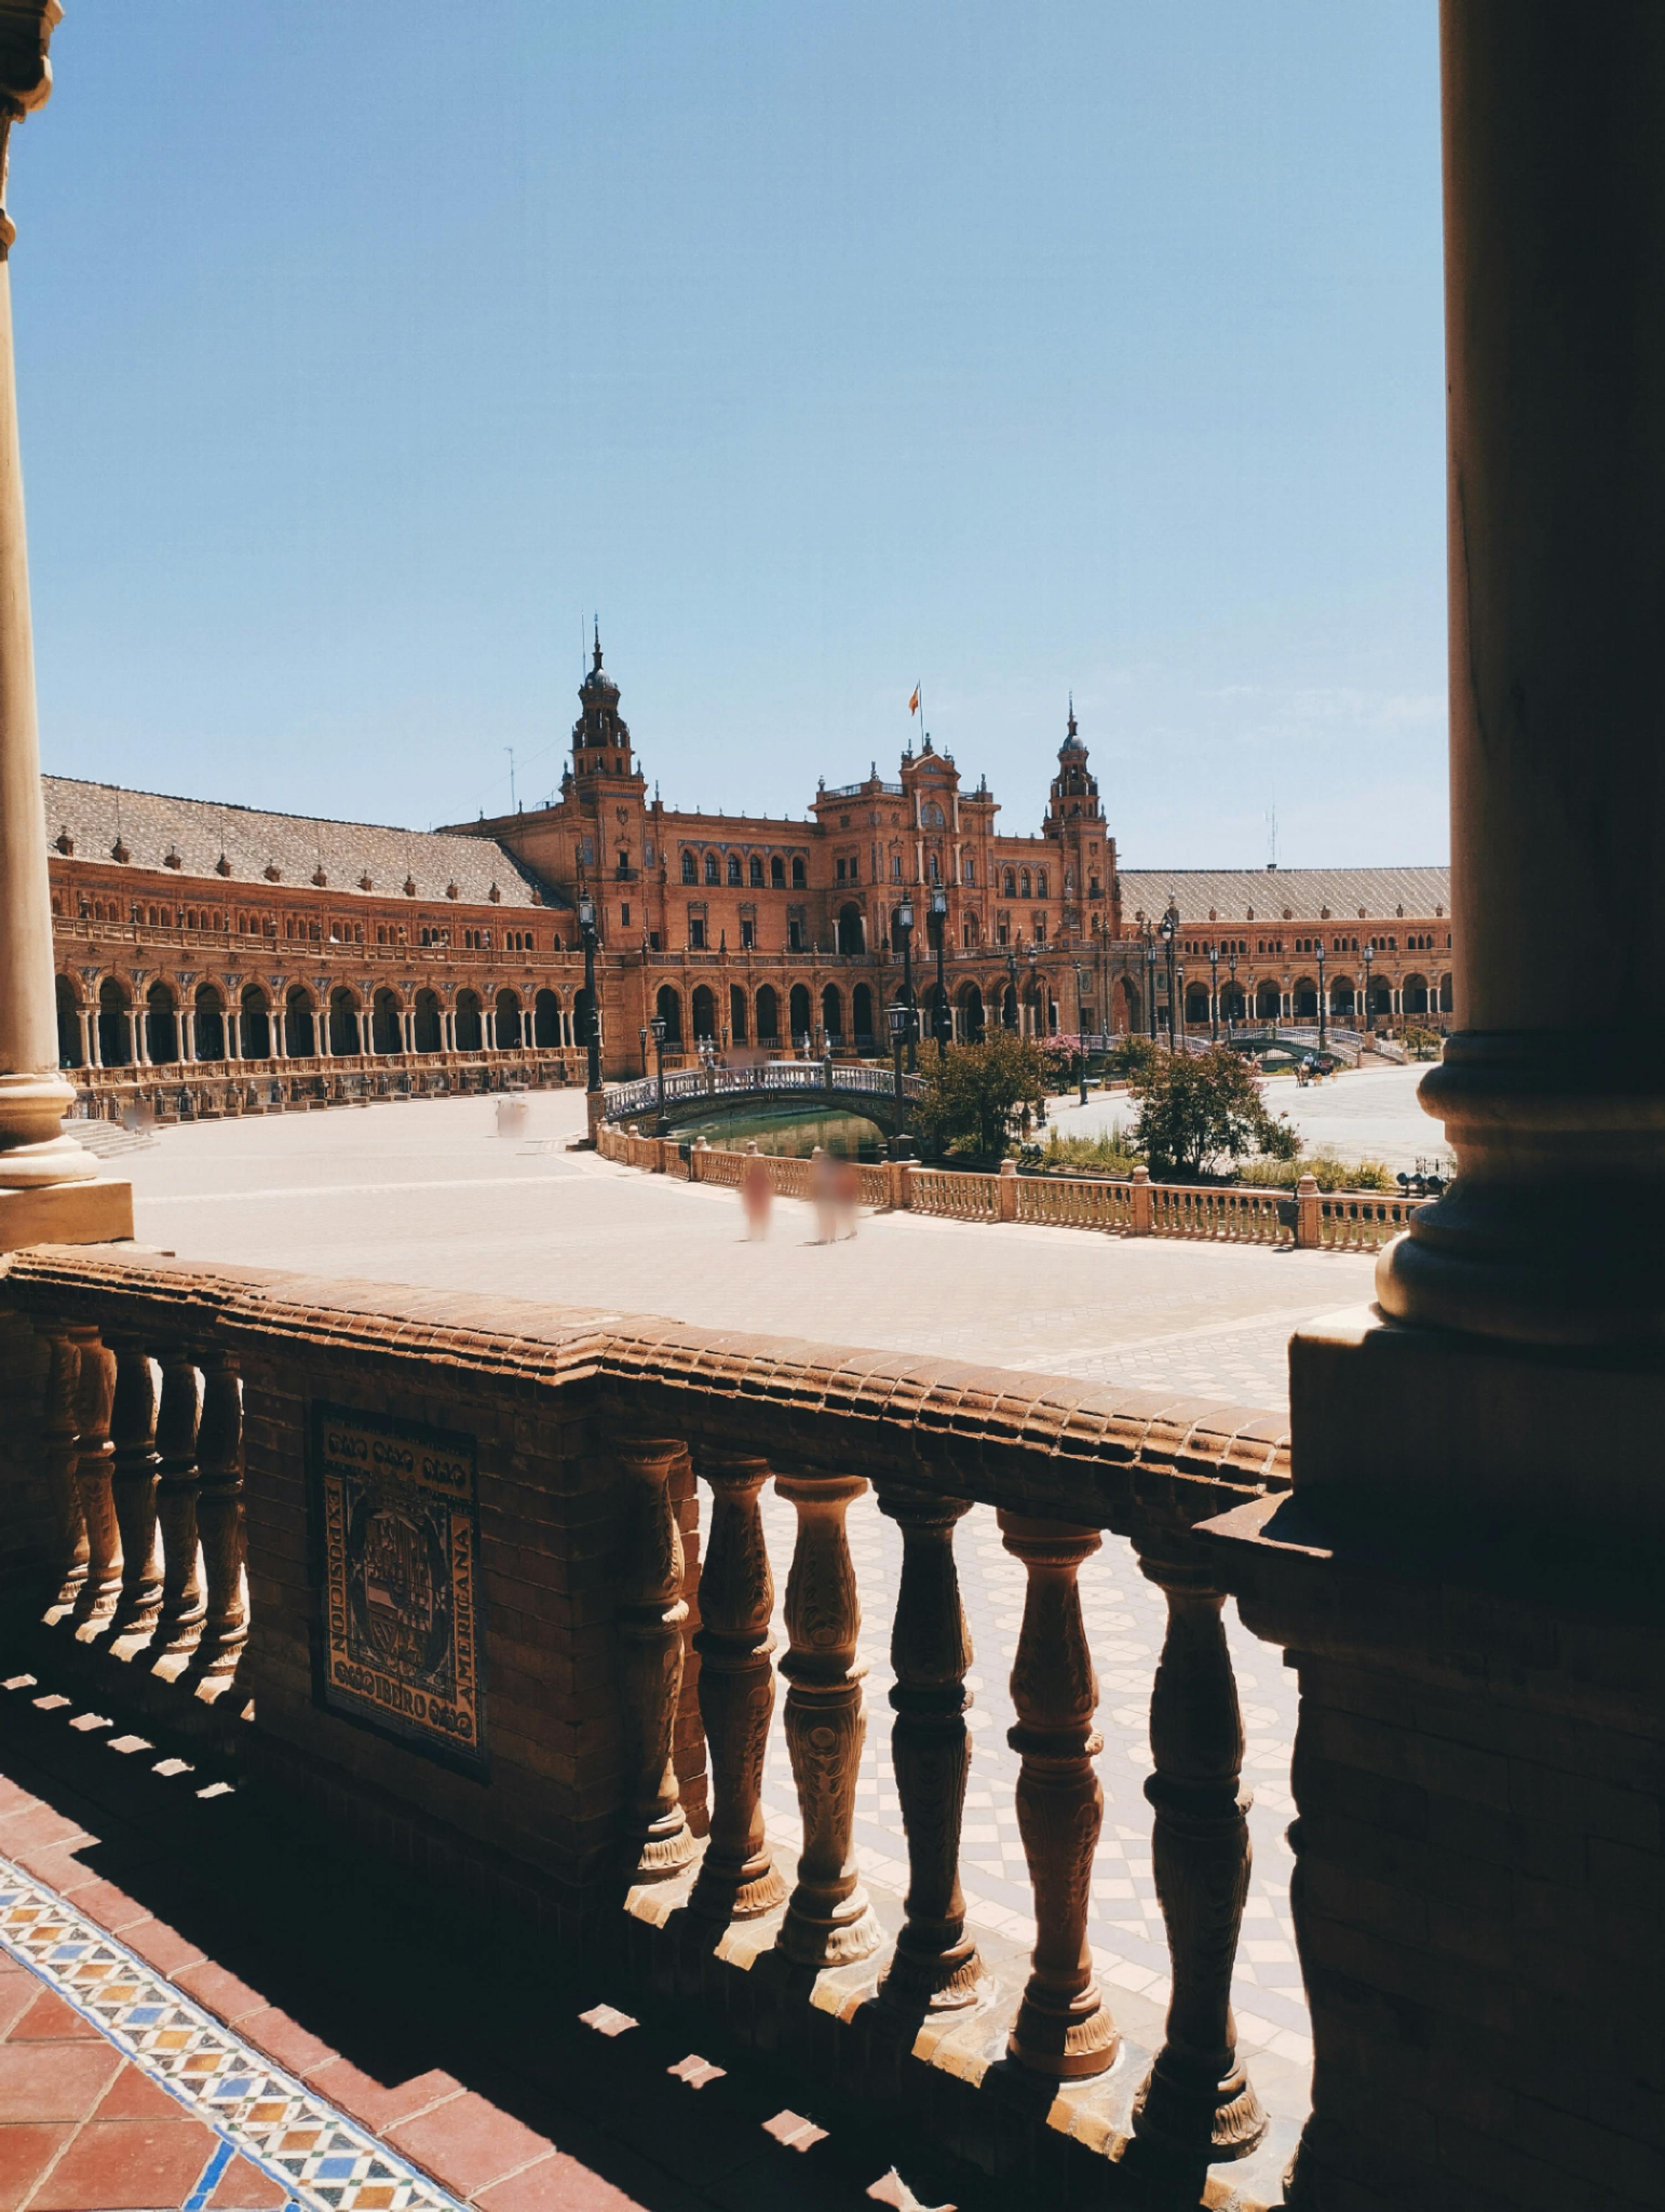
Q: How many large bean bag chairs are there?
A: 0